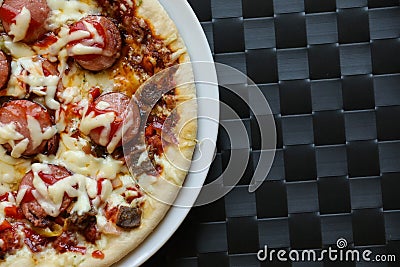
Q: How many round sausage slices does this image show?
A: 6